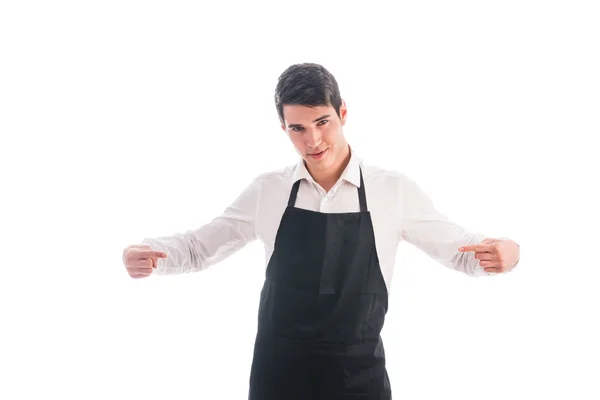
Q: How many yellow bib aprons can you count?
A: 0